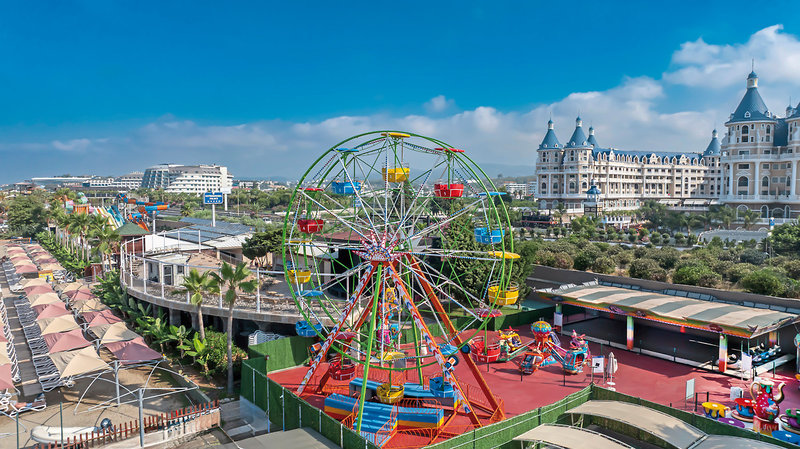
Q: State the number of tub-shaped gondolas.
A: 12